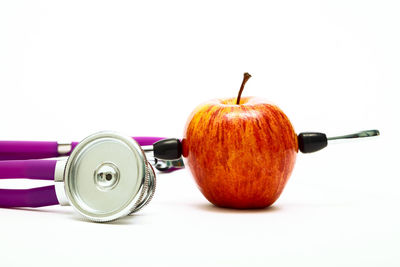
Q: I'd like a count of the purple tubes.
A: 3